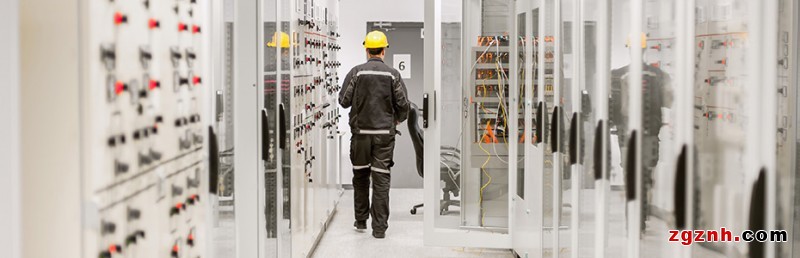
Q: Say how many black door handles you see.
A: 11